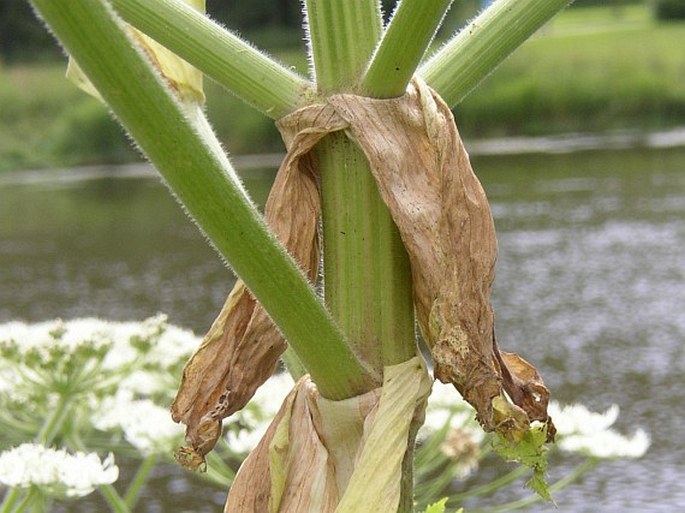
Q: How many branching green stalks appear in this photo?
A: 5